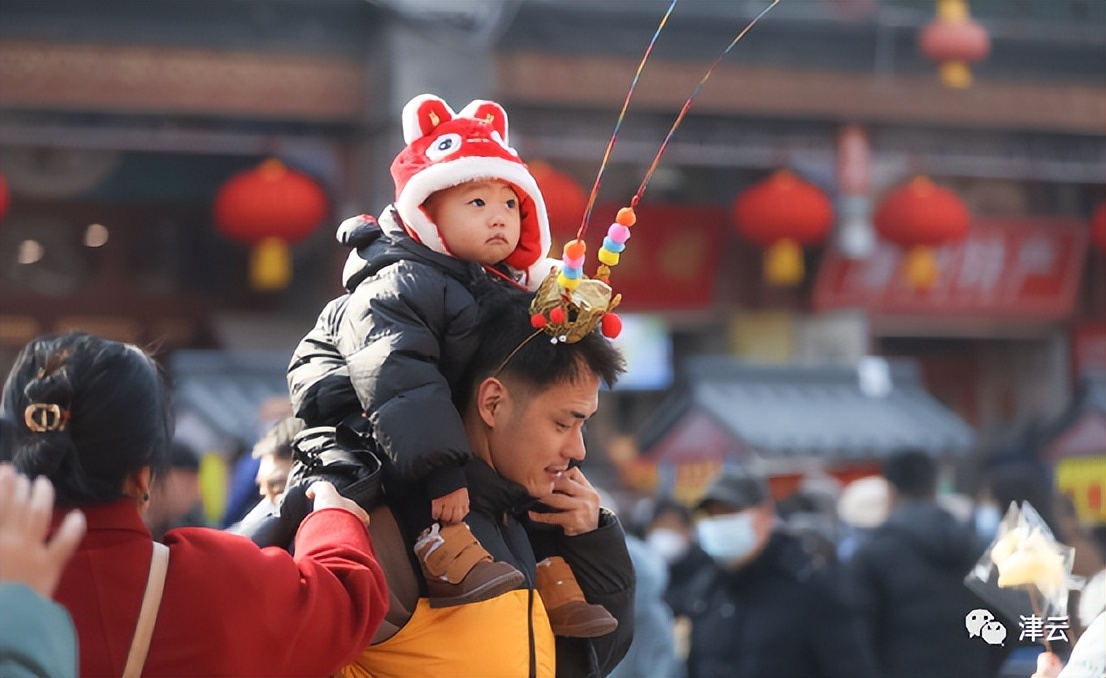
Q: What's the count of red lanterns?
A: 7